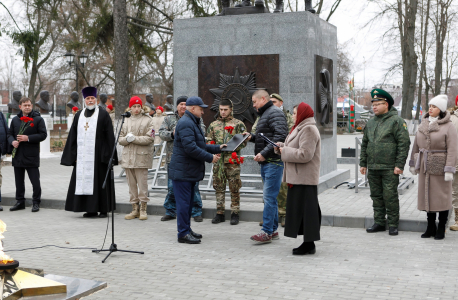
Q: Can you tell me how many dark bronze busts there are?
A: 6